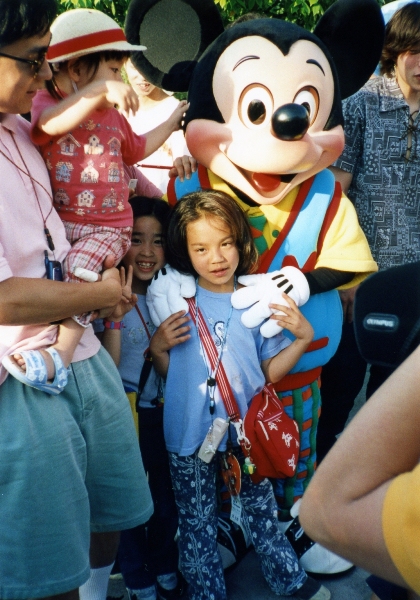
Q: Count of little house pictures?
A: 9